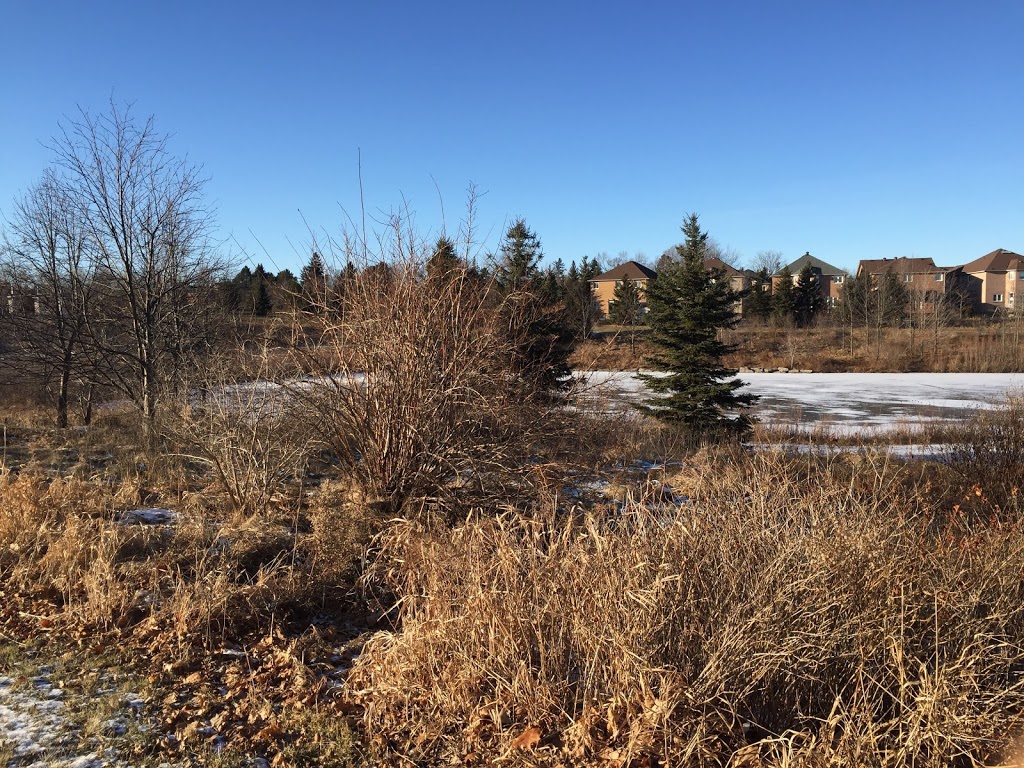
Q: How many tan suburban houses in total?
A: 5